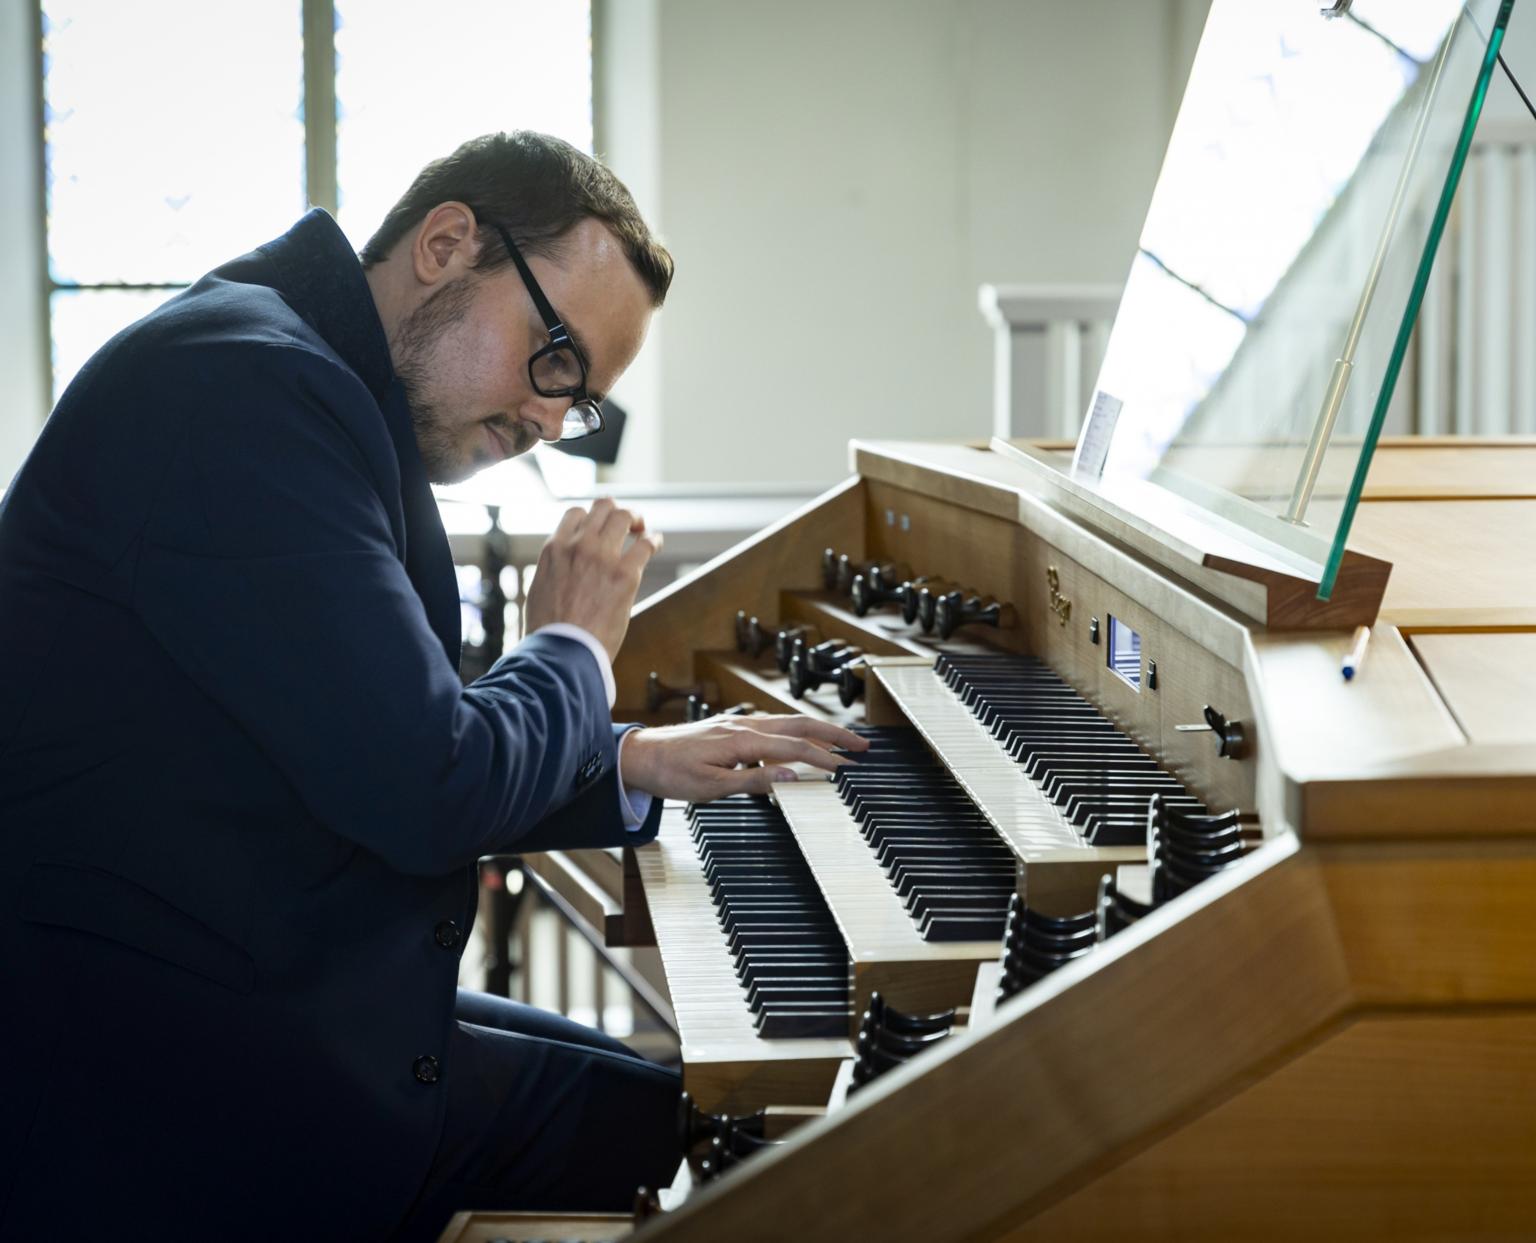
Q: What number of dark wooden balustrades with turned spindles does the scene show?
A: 0